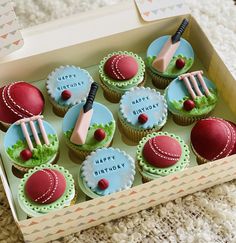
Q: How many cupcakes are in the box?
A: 12